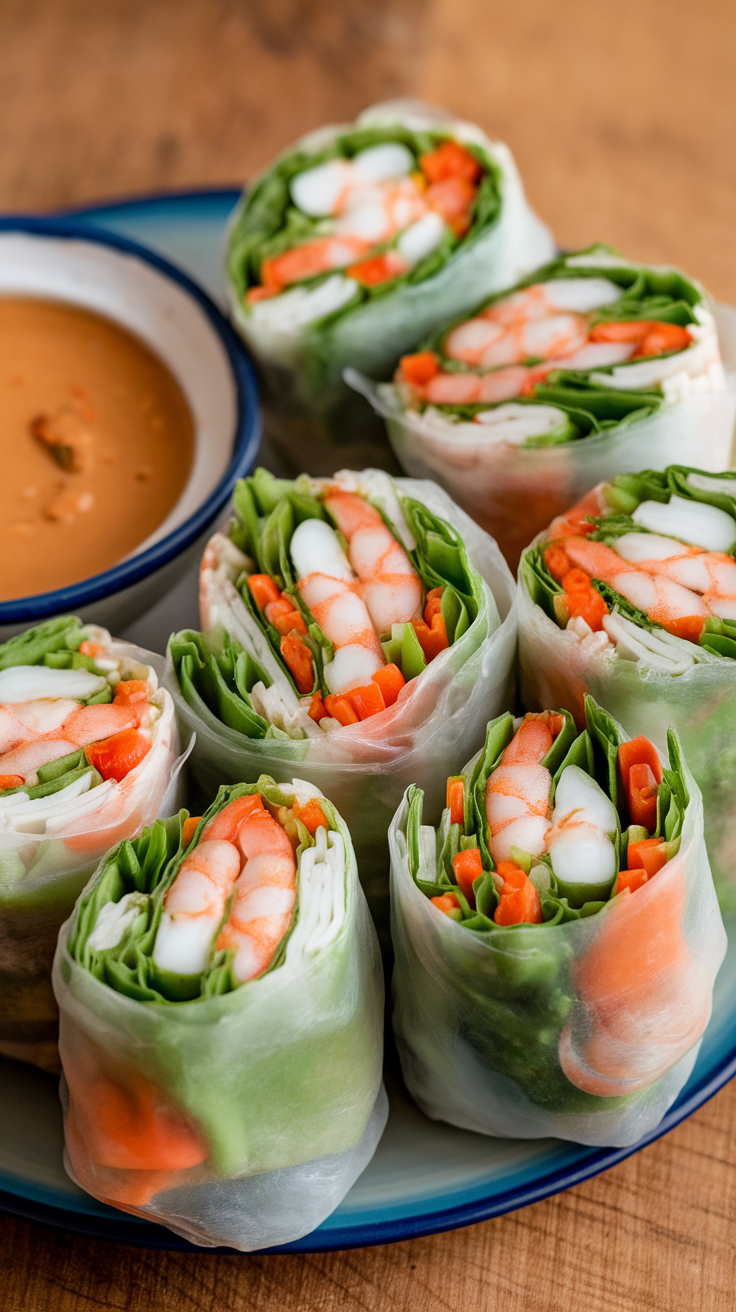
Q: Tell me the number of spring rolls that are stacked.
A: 7